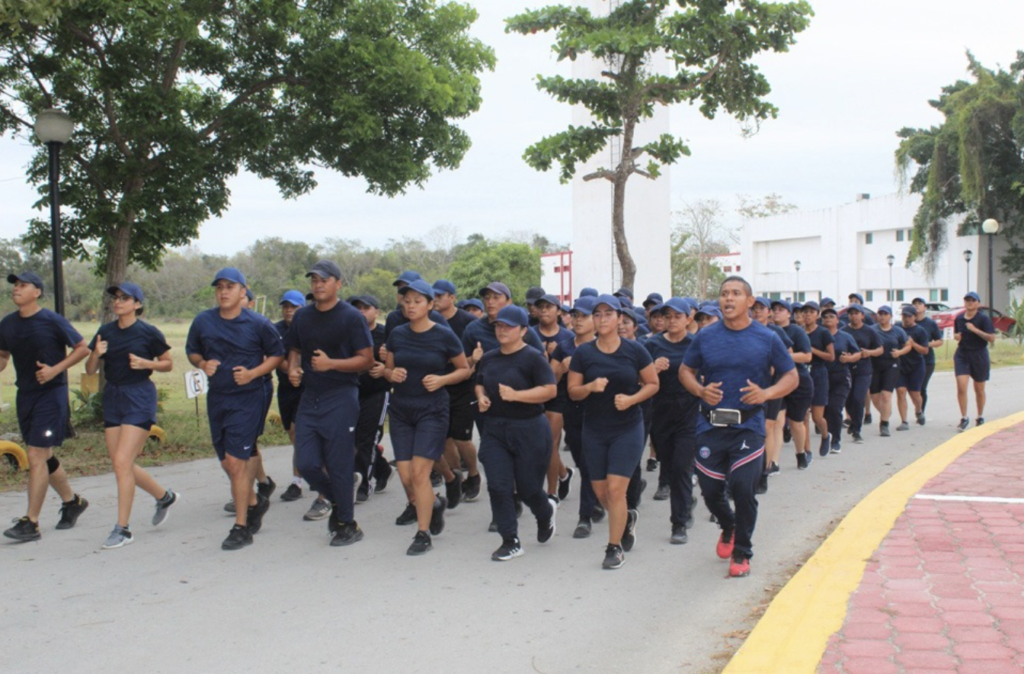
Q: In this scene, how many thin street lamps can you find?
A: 3